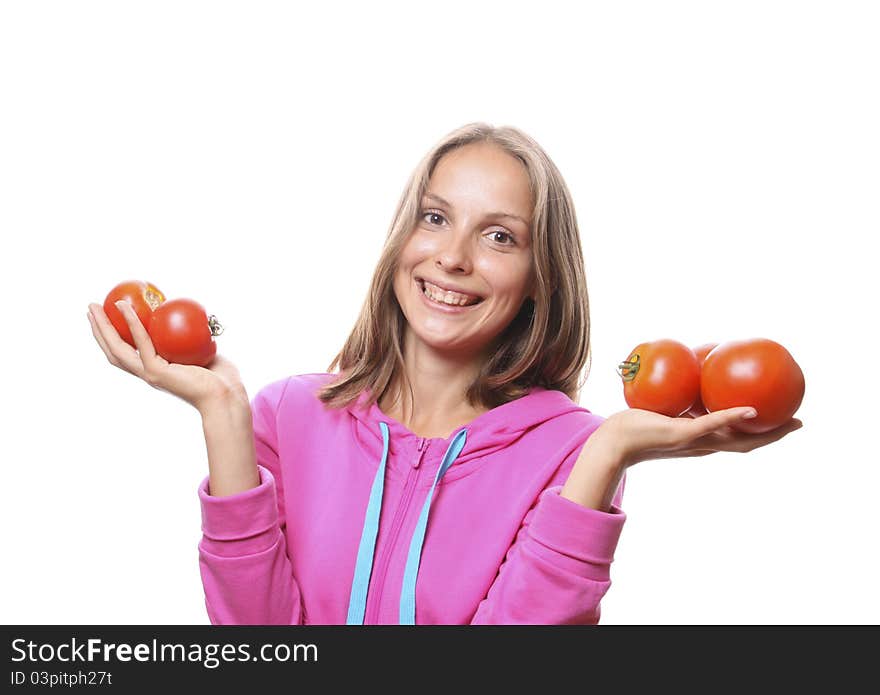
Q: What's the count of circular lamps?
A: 0